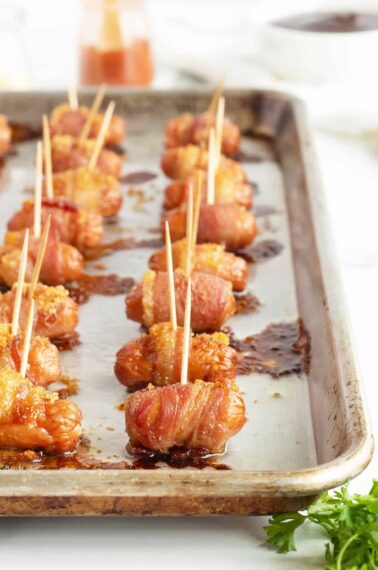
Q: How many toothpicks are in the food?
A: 15